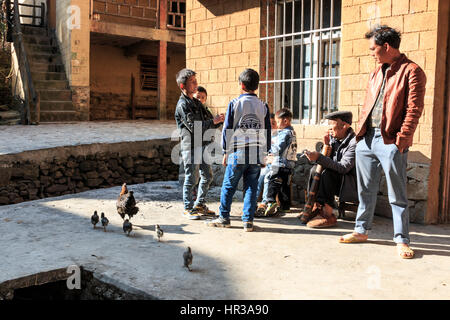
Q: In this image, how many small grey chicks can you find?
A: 5